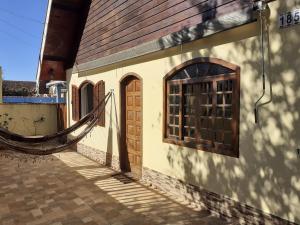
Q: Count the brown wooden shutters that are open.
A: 2